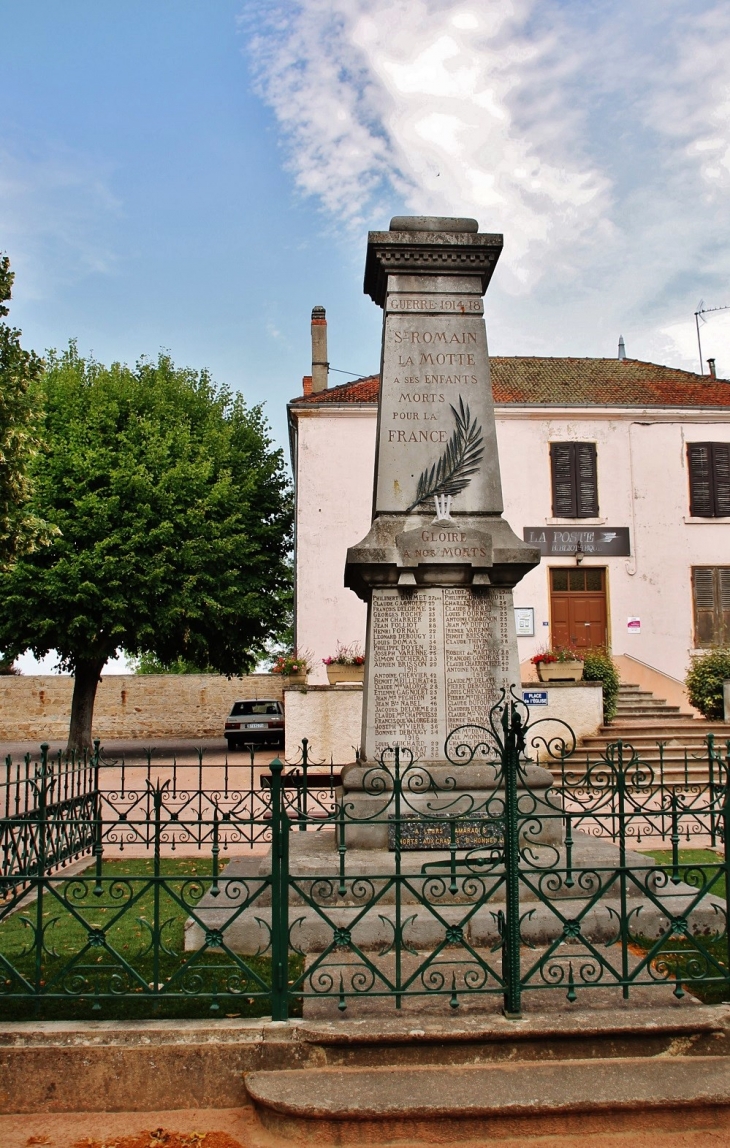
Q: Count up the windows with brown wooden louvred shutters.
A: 3